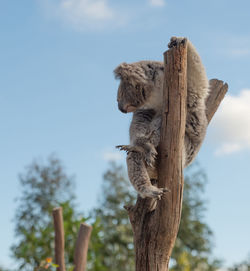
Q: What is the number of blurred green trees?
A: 3